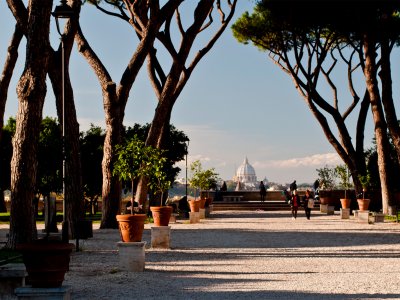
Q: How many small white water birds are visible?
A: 0